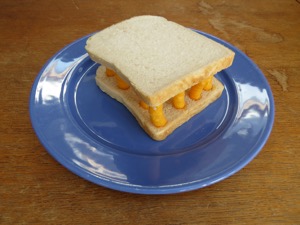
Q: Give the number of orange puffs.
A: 7